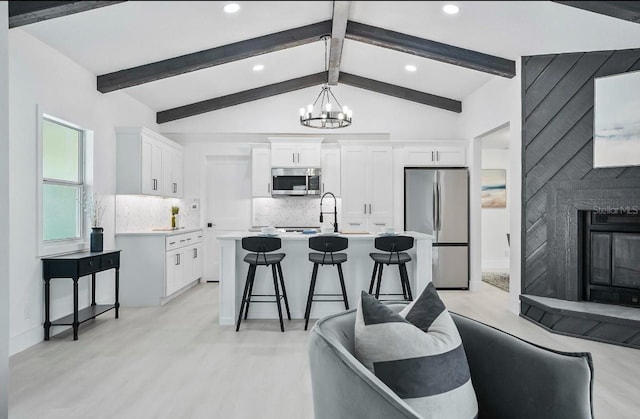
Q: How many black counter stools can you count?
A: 3